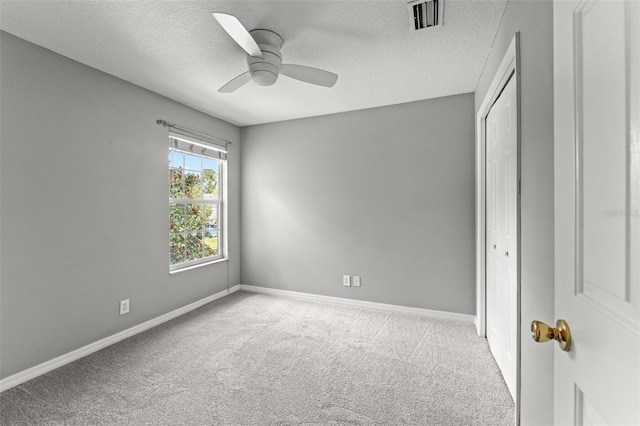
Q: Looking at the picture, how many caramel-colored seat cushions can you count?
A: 0